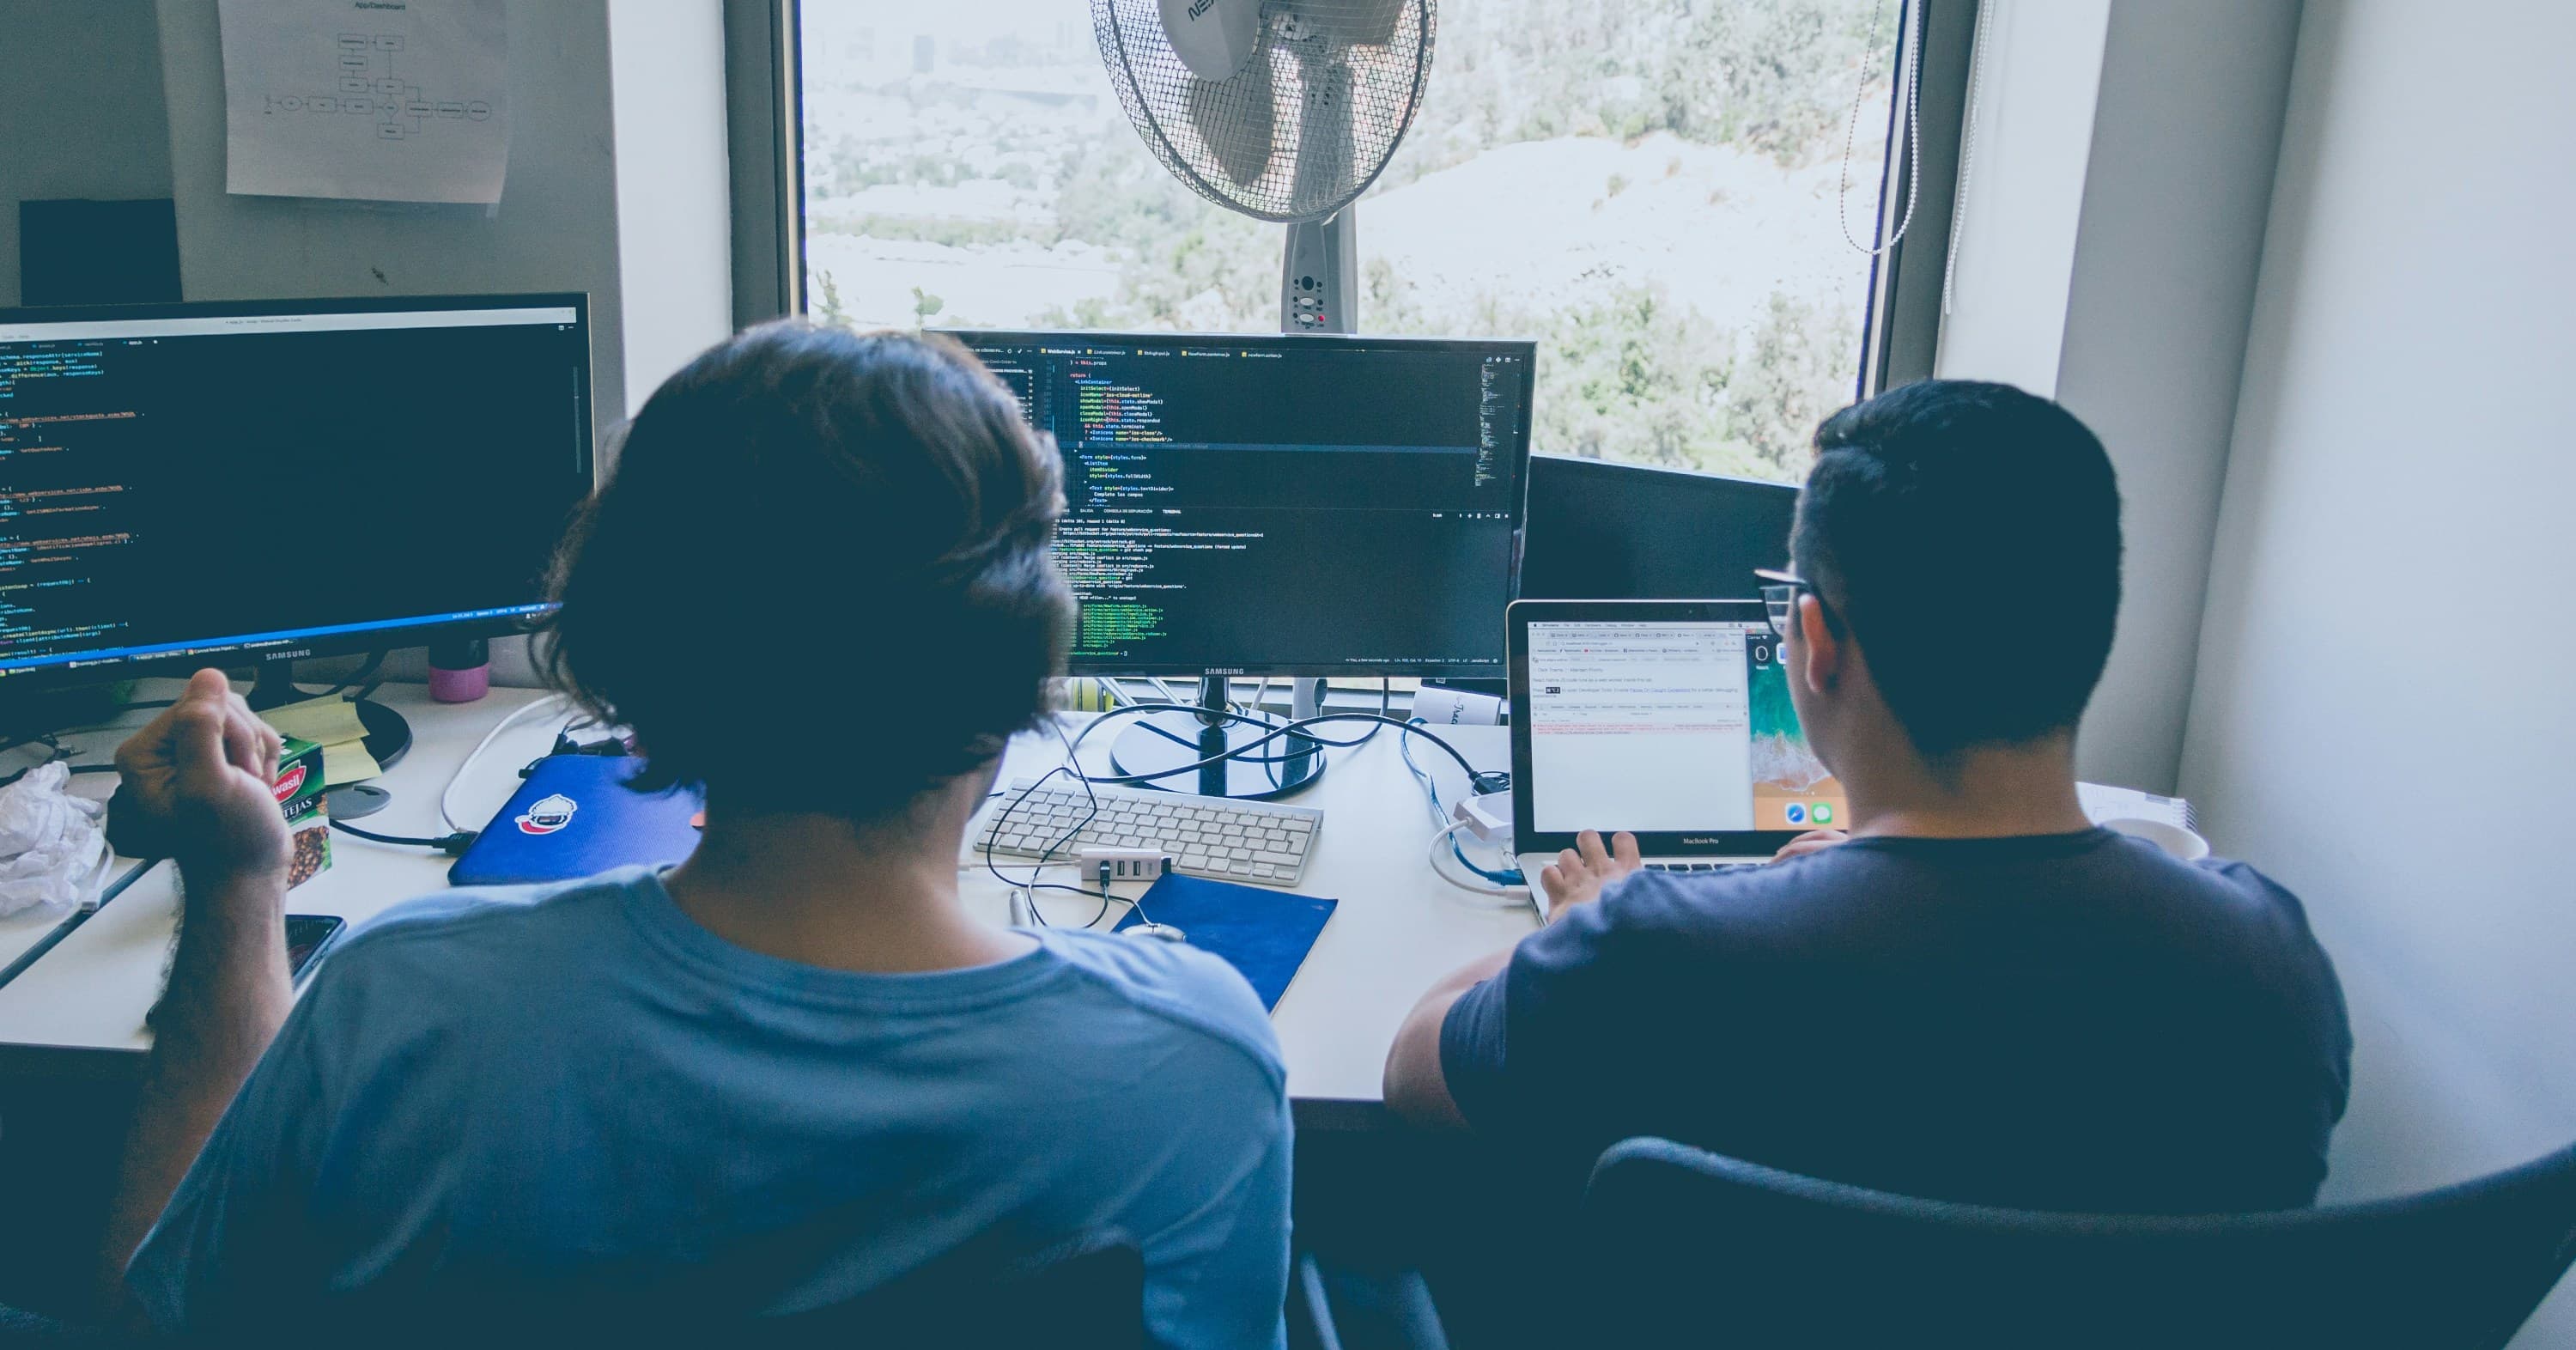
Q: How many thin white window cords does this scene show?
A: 2